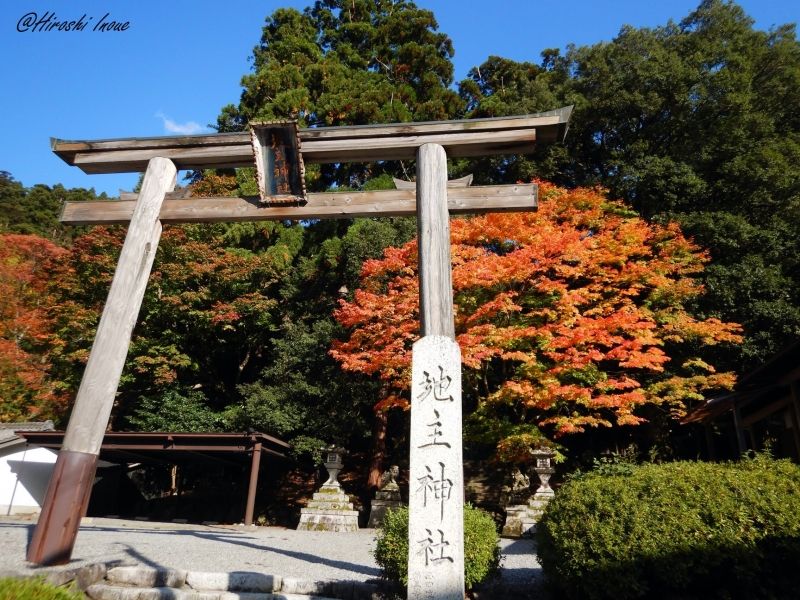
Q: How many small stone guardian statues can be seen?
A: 2